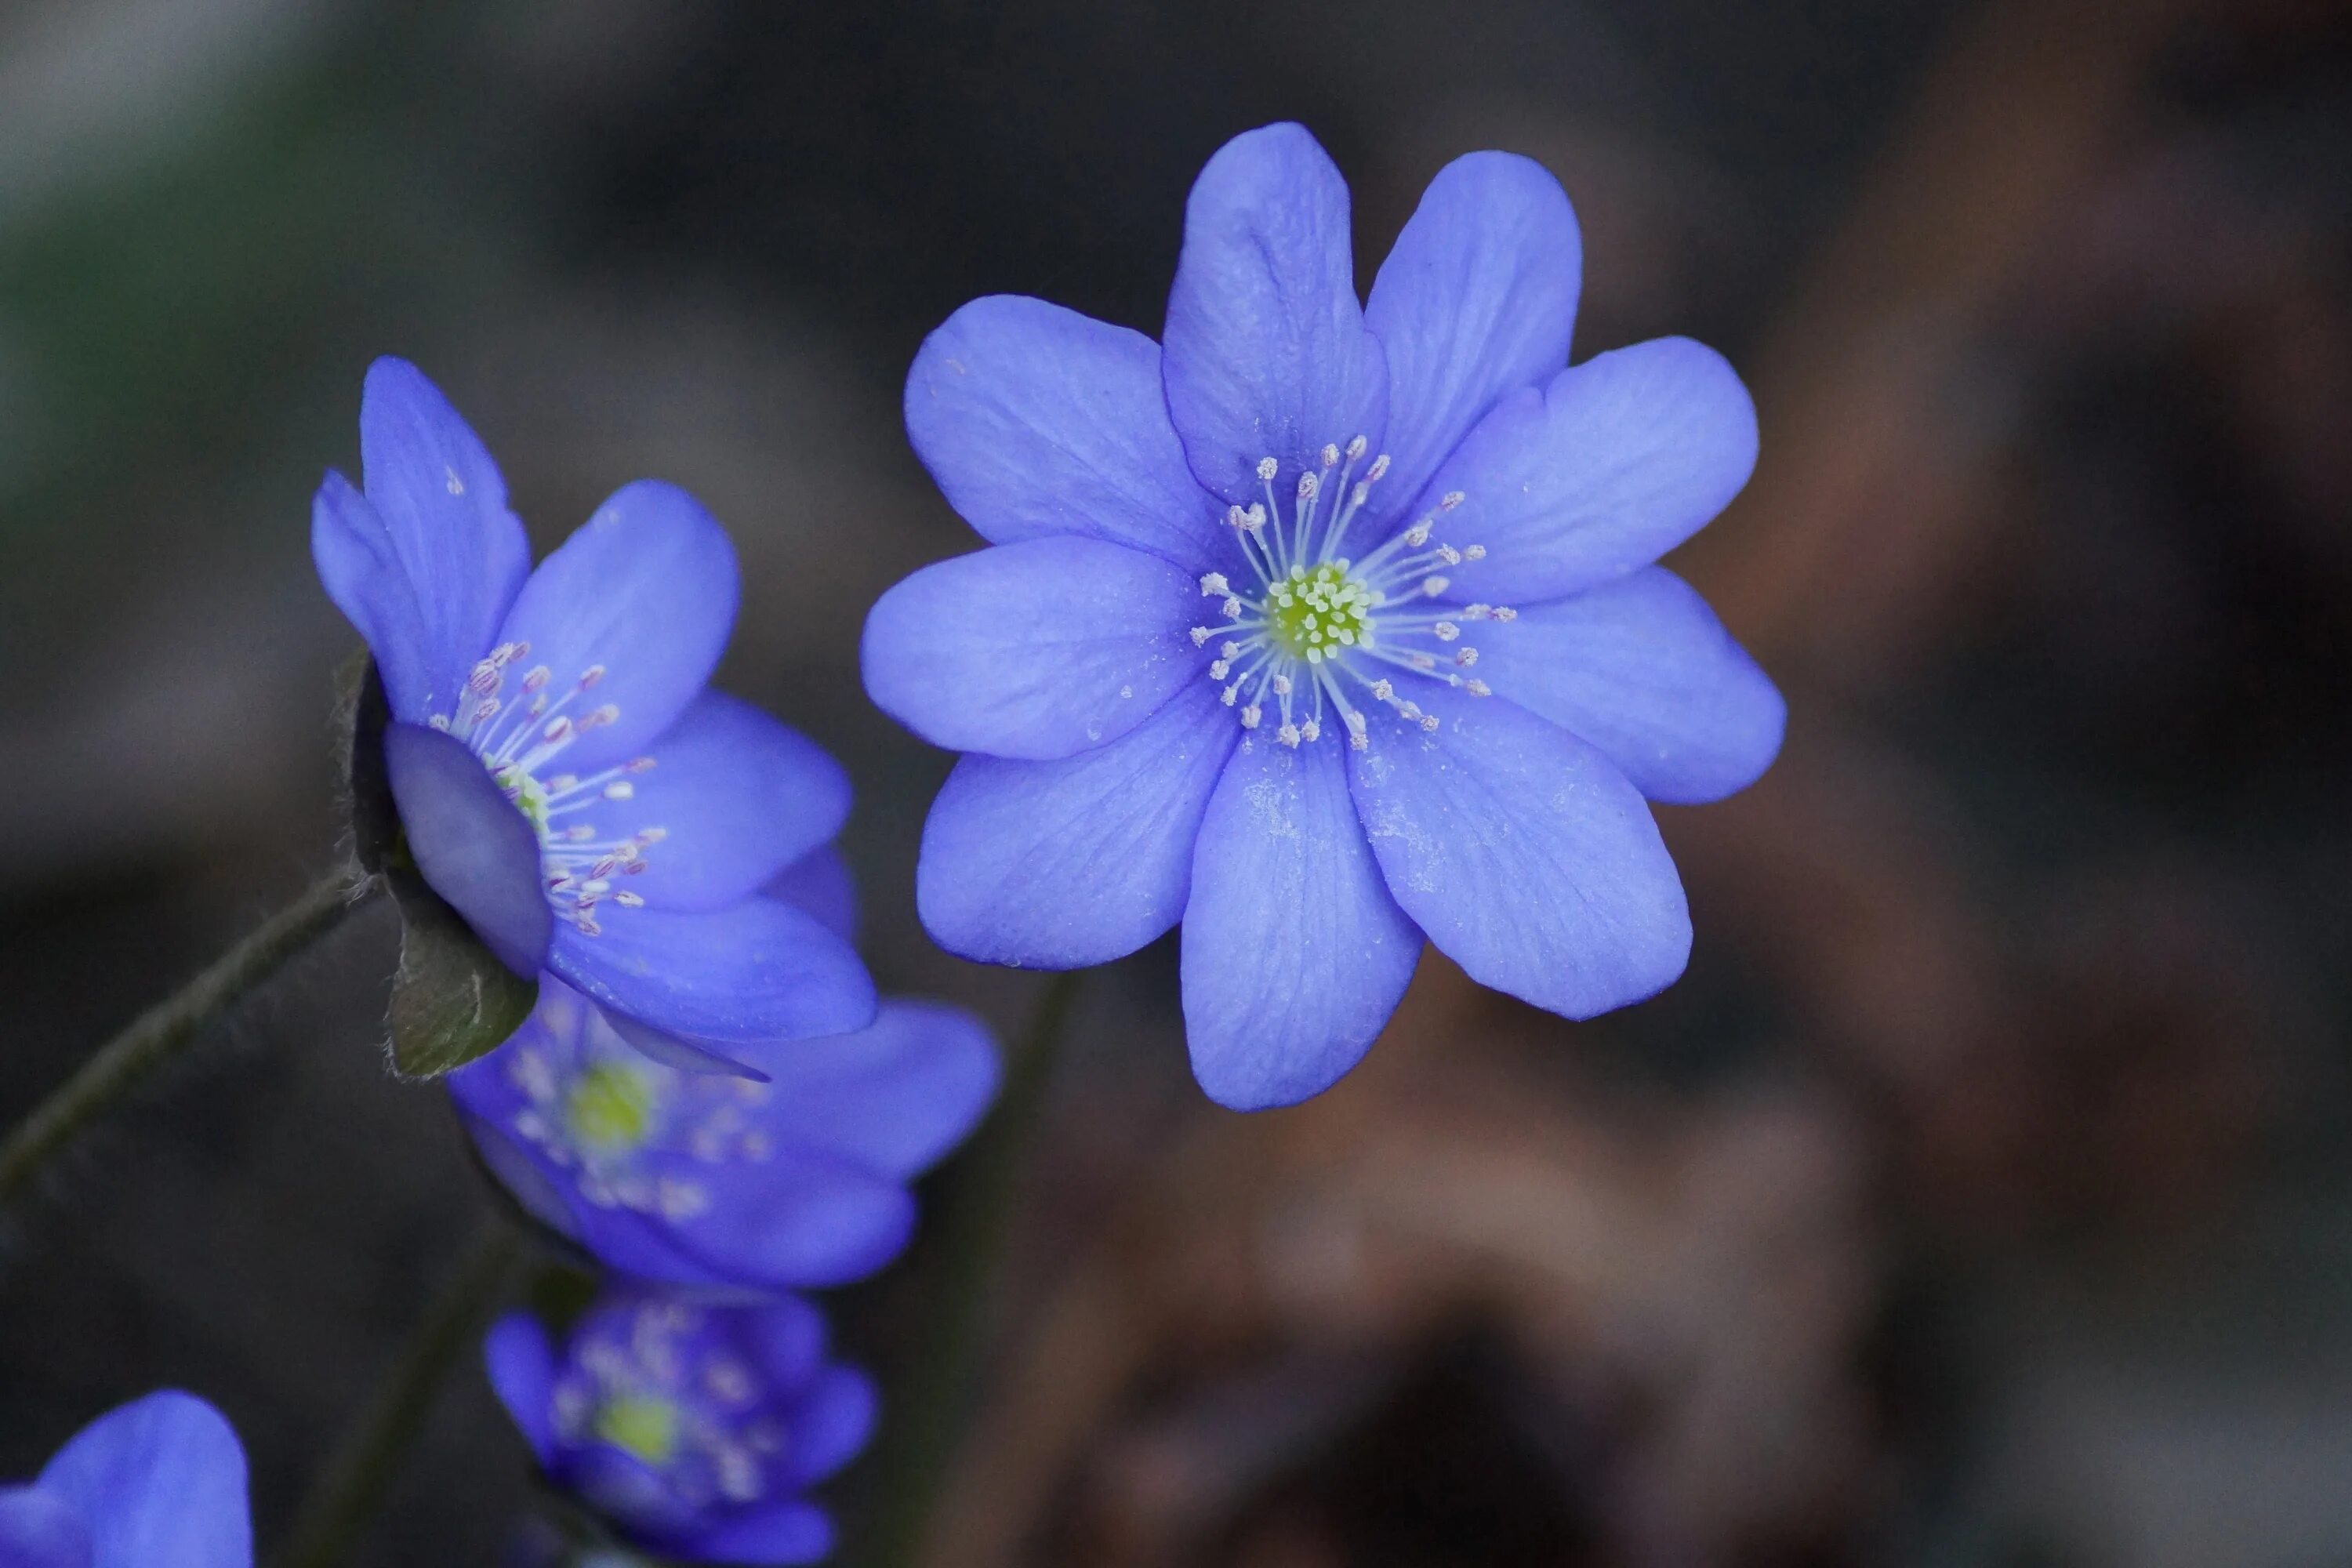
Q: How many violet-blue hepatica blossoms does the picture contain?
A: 5